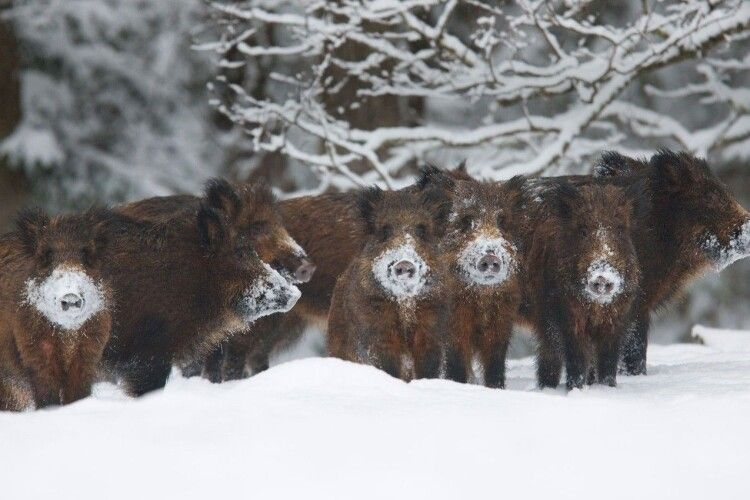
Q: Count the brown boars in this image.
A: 7